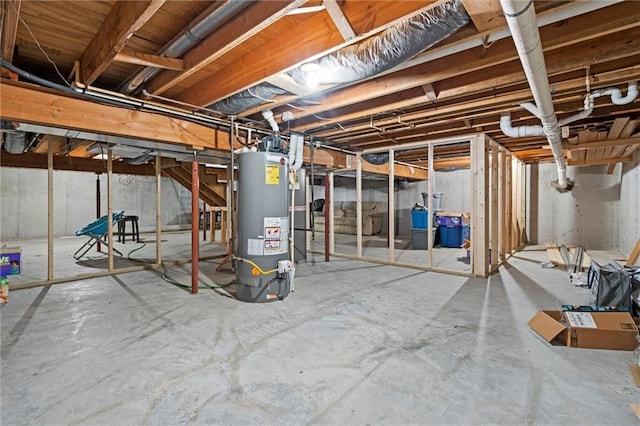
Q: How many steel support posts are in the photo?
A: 5